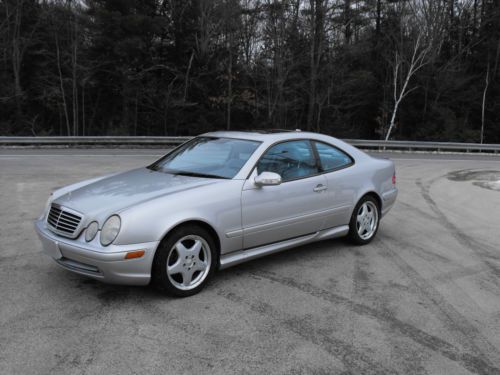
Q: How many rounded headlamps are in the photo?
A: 2